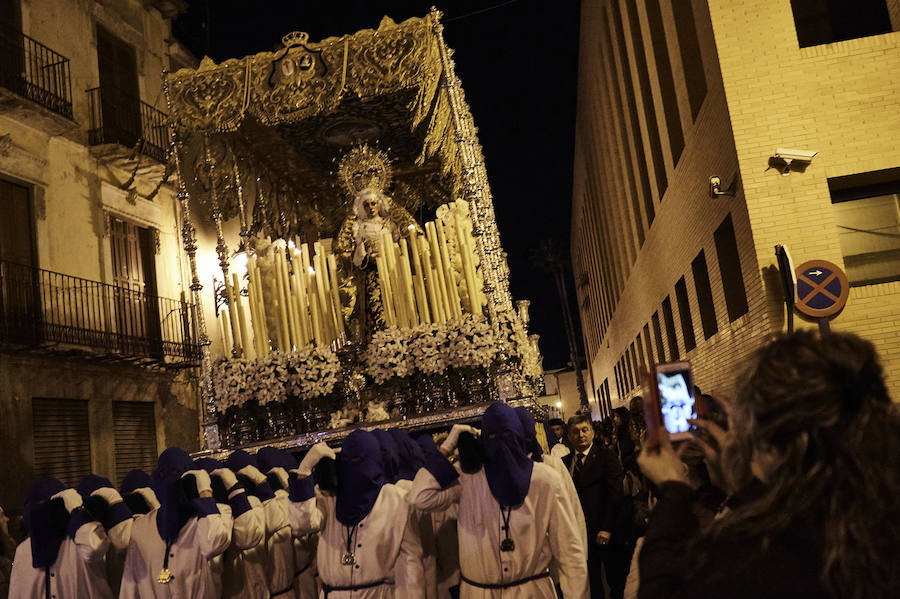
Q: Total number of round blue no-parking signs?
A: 1